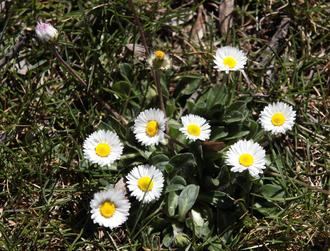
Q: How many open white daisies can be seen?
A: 8